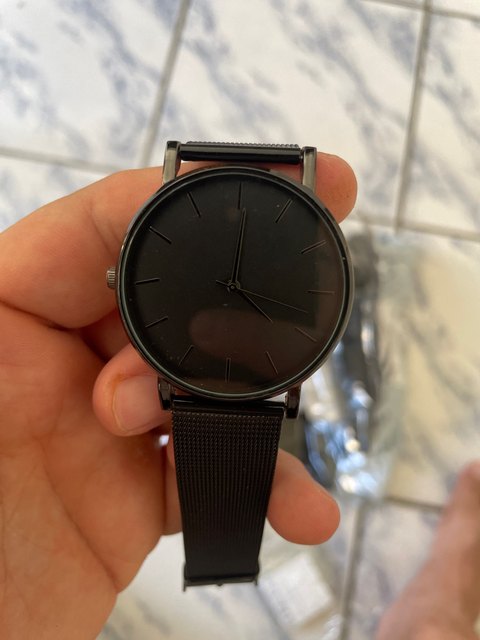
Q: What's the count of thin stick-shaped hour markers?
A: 12